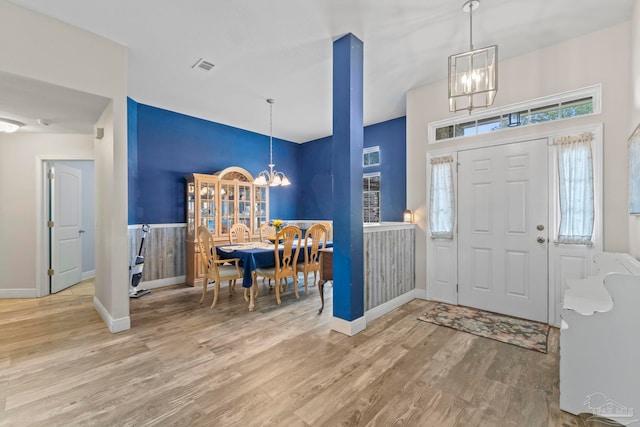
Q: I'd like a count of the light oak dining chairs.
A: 6